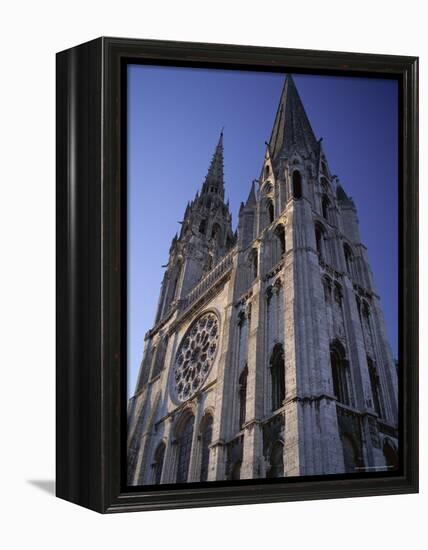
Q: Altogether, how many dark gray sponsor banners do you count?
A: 0